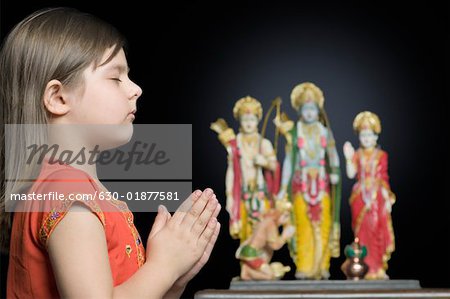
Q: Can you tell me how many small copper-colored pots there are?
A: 1